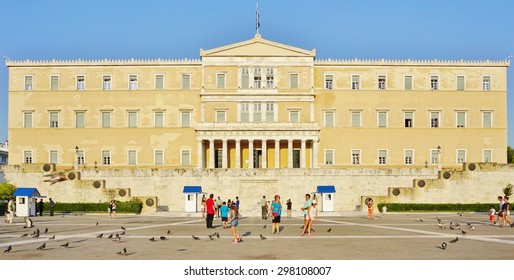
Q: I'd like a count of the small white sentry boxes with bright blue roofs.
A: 3